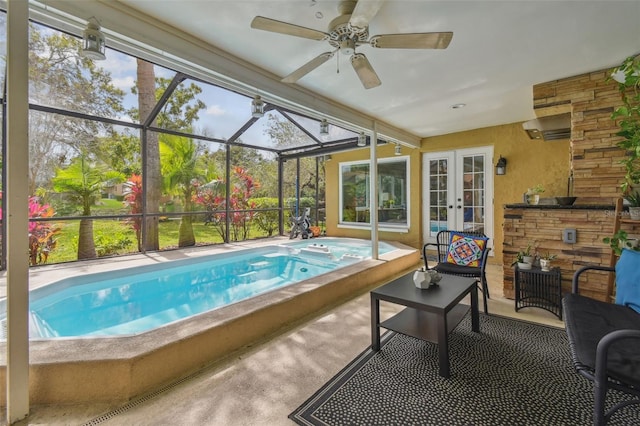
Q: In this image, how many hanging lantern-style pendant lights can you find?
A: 5